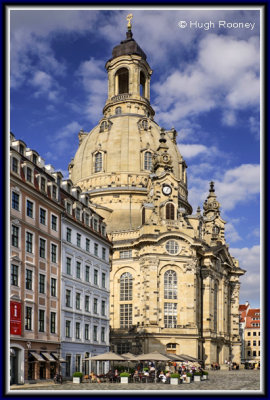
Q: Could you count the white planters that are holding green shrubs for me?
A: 6